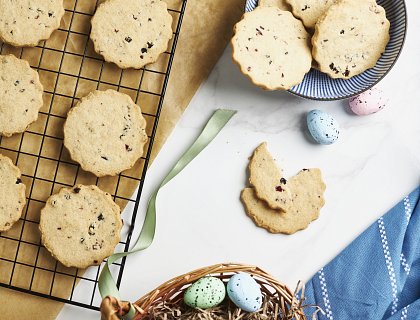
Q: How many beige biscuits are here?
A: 11